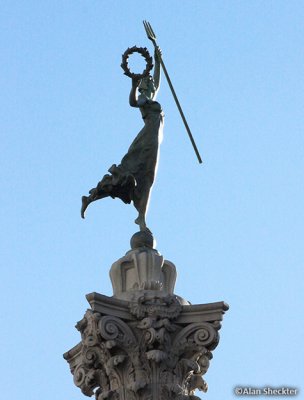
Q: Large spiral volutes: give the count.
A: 2